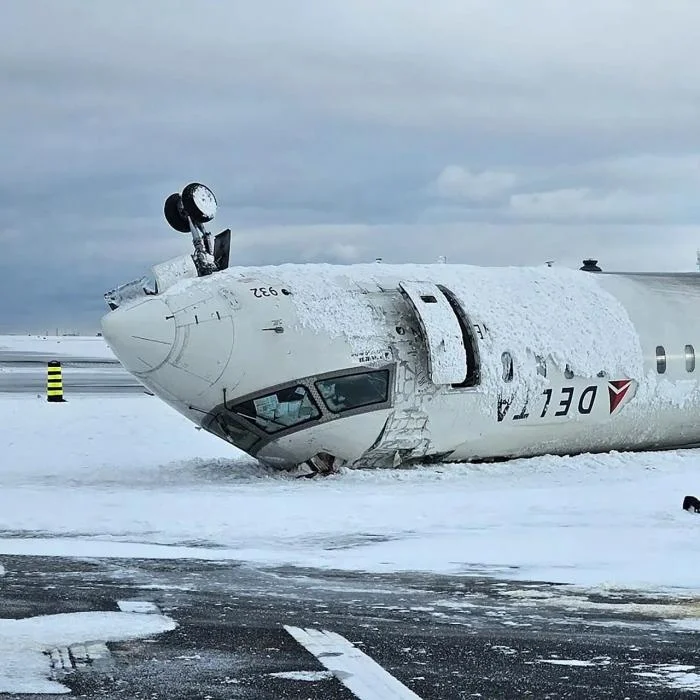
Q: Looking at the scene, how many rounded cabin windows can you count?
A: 6